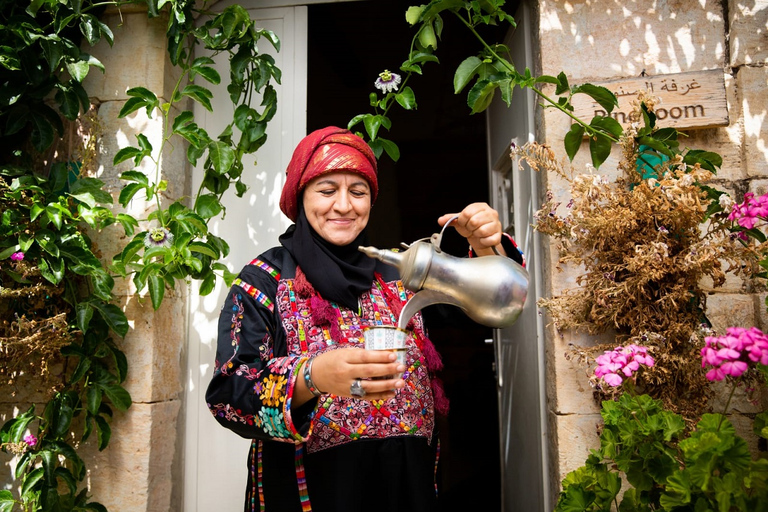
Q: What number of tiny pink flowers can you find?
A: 2